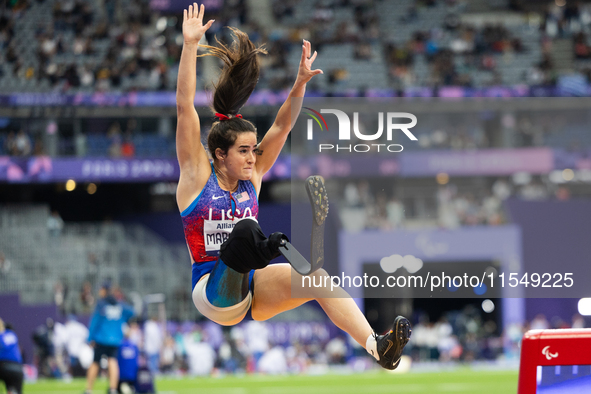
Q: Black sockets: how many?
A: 1